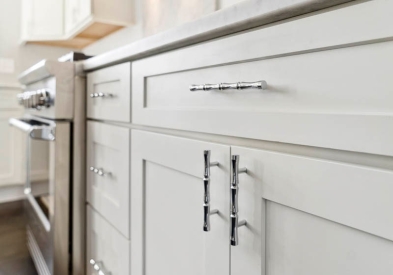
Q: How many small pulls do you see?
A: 3